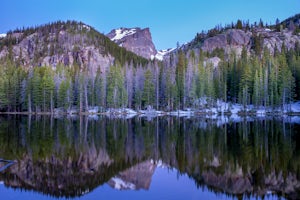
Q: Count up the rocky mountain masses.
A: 3